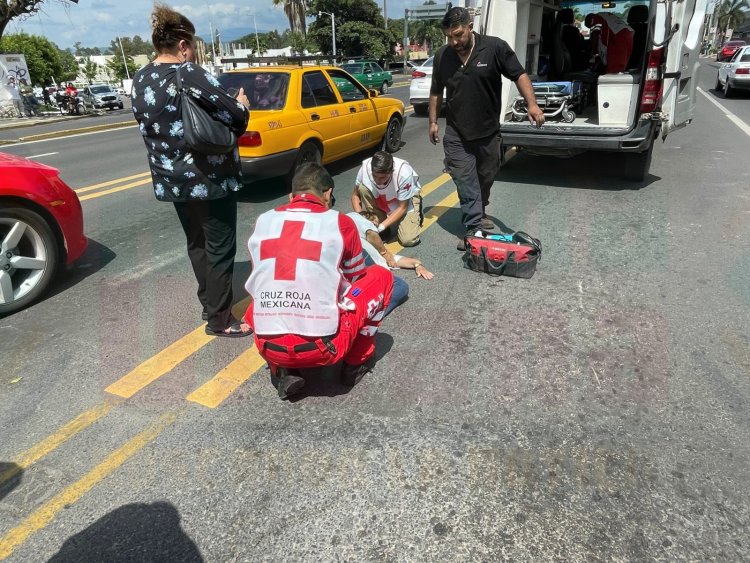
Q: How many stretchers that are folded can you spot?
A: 1